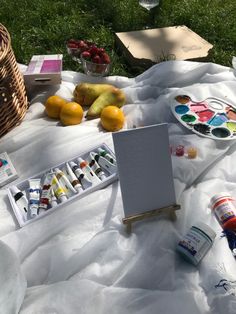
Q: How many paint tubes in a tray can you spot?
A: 12